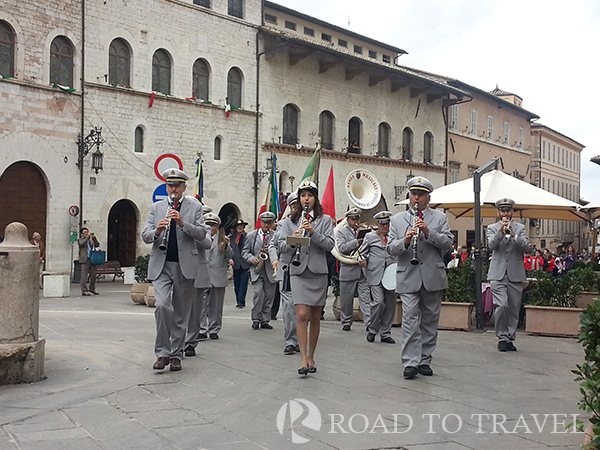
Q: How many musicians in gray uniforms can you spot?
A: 10